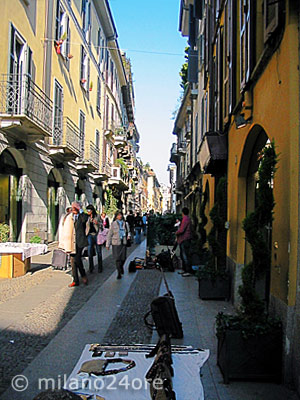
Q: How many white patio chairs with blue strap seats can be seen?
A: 0